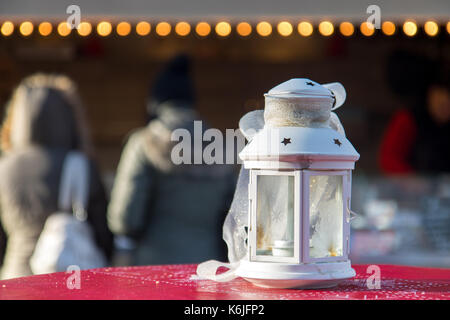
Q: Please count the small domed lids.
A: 1